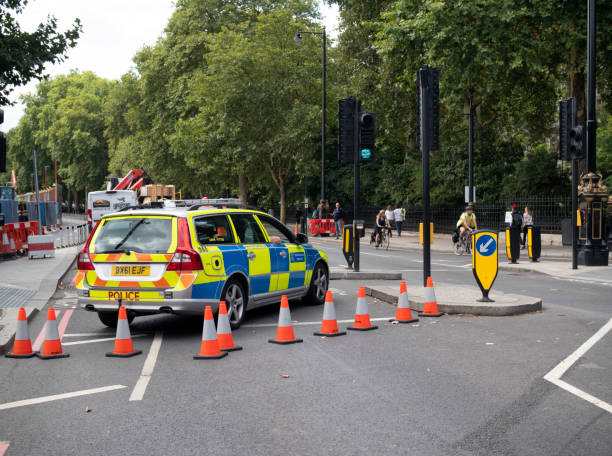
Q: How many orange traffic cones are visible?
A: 10